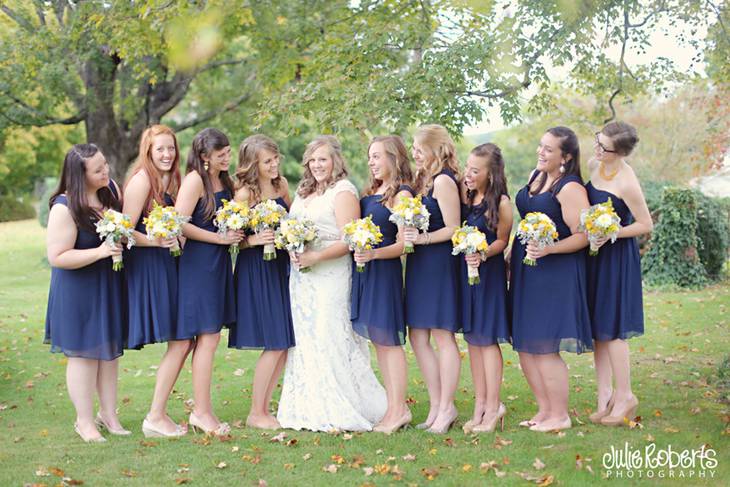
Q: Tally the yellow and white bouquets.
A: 10